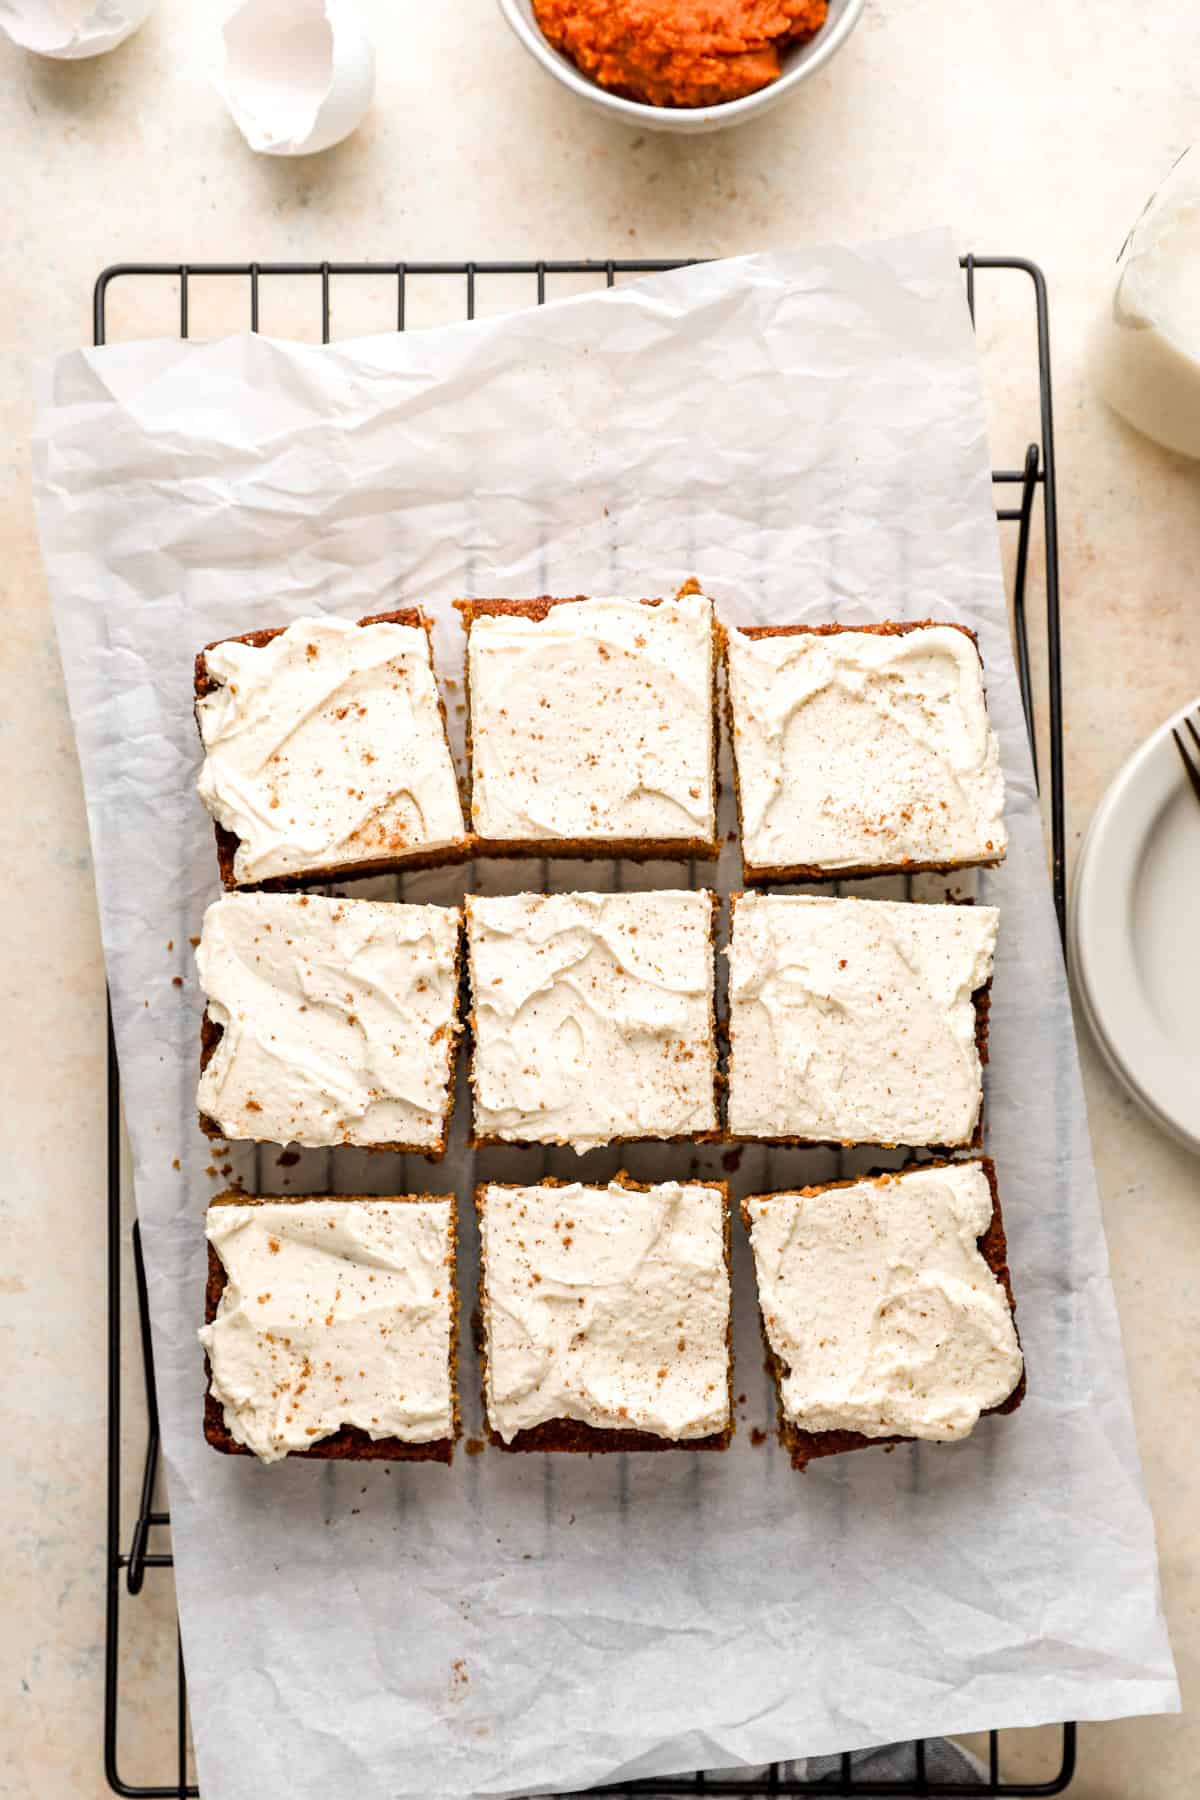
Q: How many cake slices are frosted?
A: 9